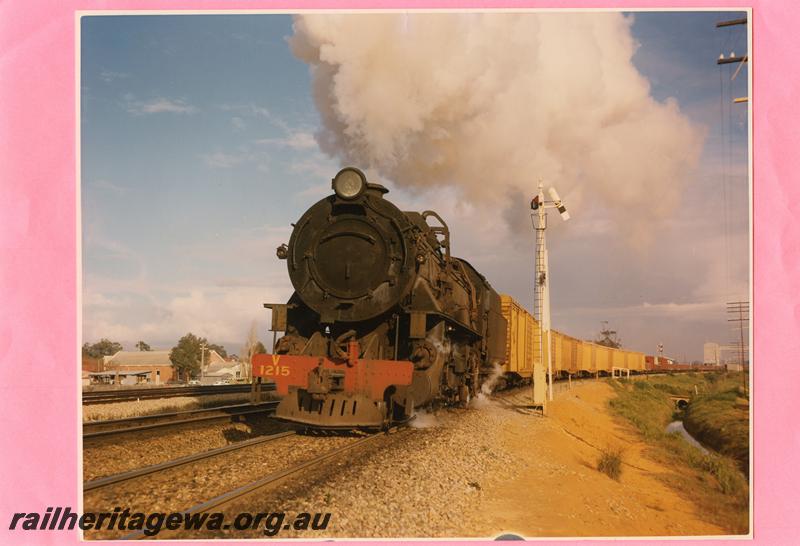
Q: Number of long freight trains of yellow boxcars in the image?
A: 1